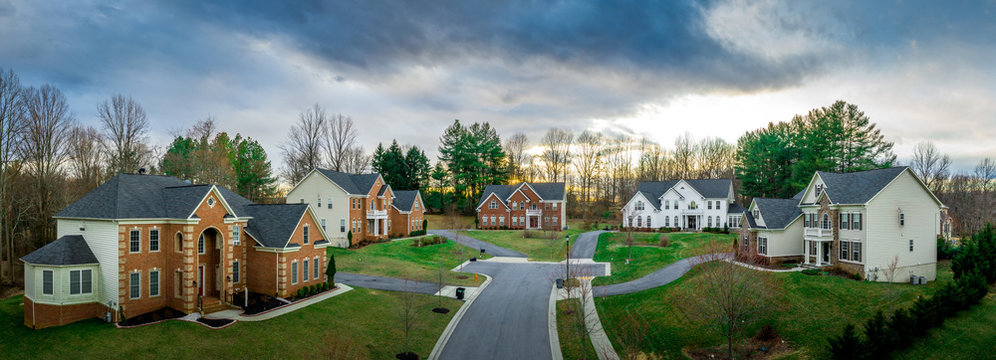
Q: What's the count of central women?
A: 0